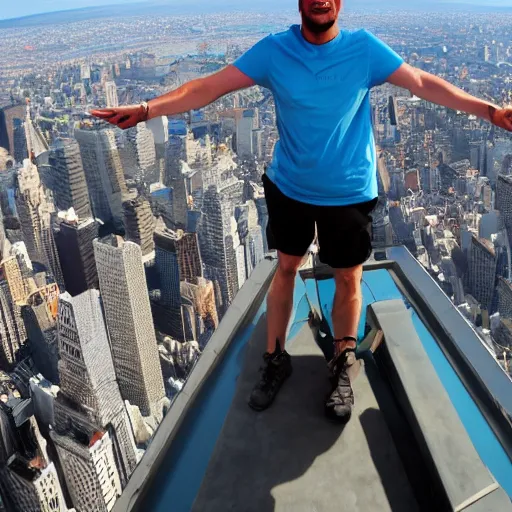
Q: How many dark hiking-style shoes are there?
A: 2